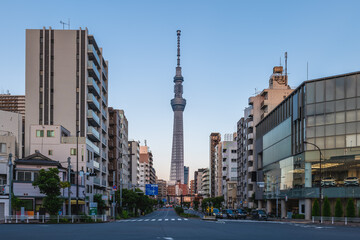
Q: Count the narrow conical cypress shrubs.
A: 4